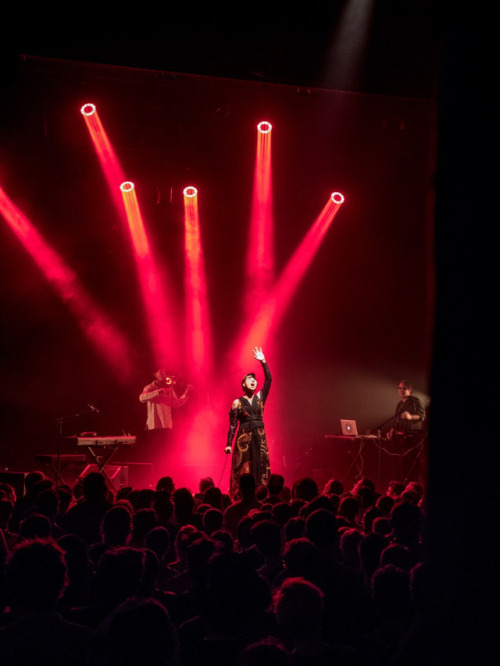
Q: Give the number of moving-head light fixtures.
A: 5